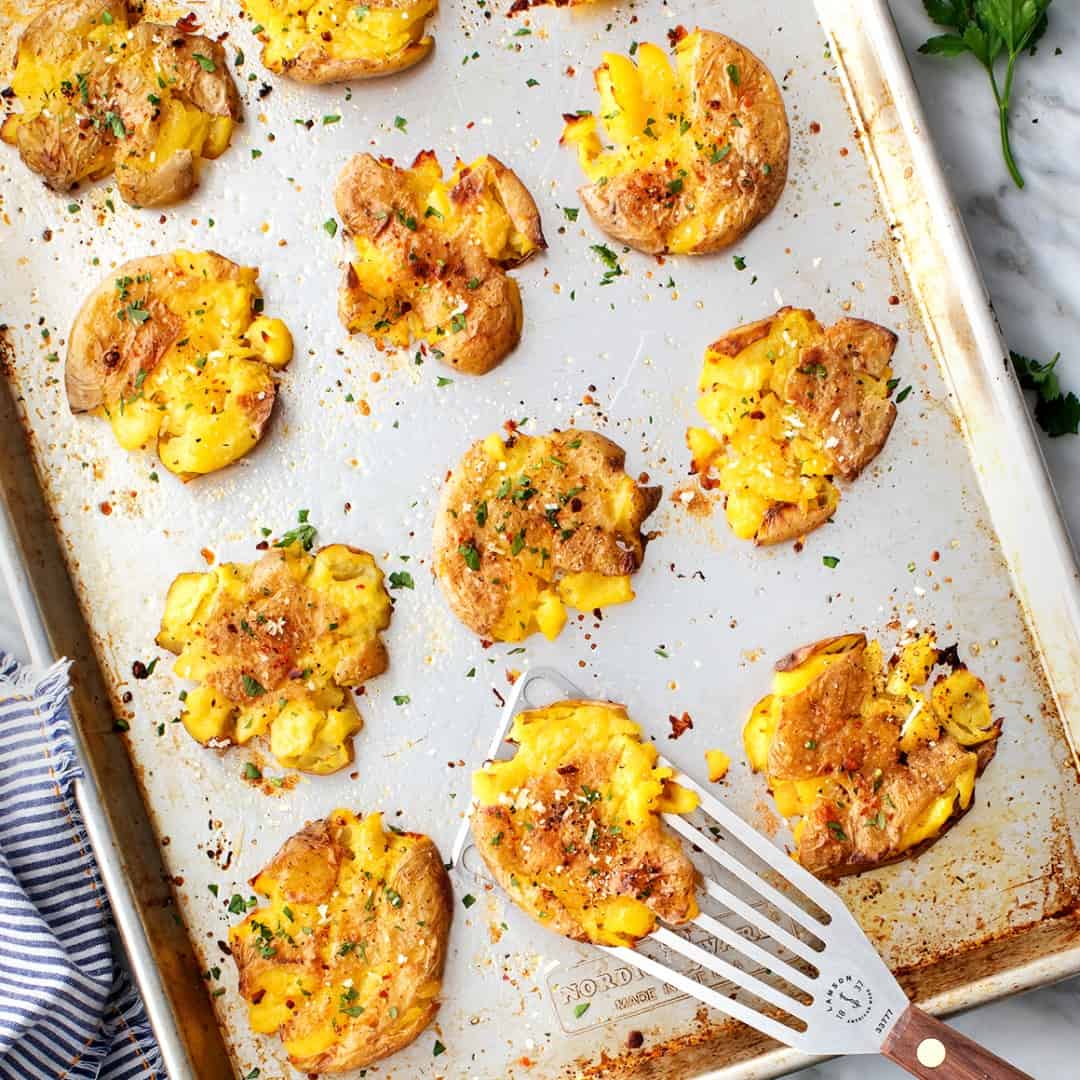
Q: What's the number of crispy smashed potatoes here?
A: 11